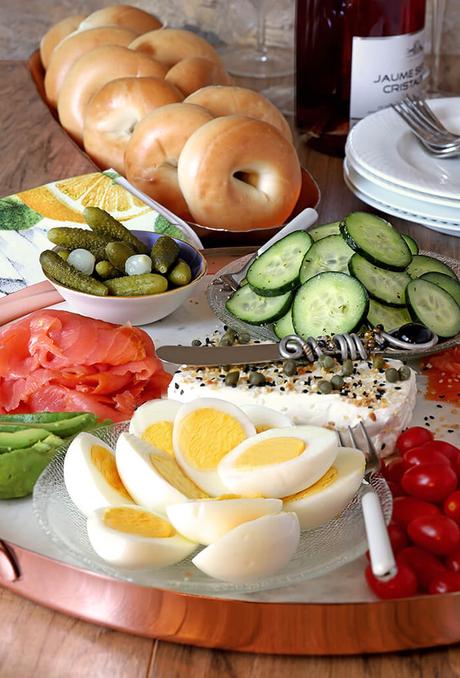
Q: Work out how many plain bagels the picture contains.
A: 10